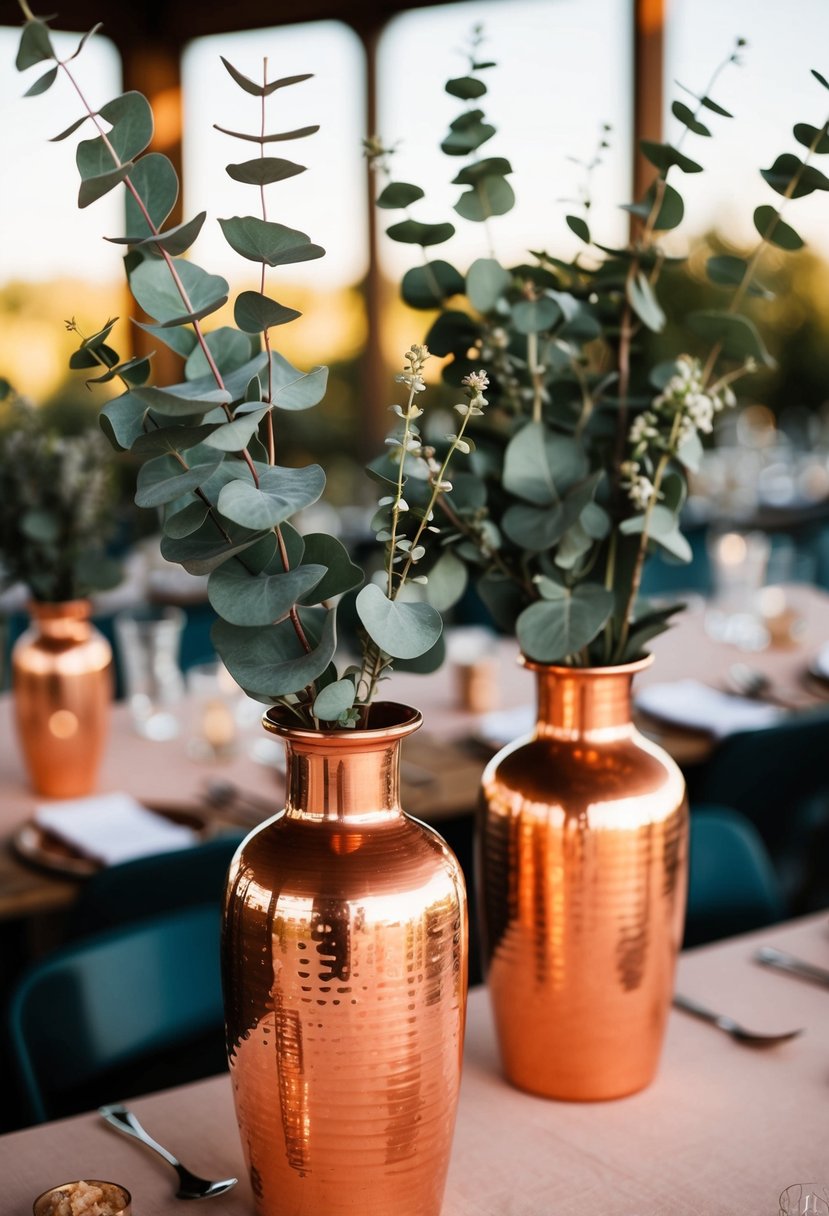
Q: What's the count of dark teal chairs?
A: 4